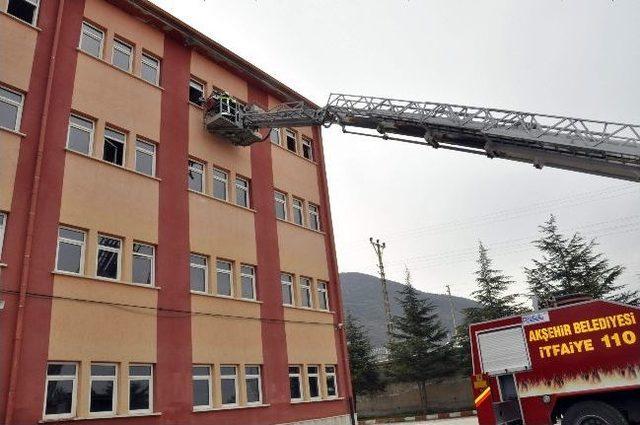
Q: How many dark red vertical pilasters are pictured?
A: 4